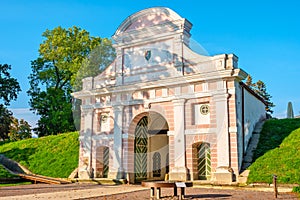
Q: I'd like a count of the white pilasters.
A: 4